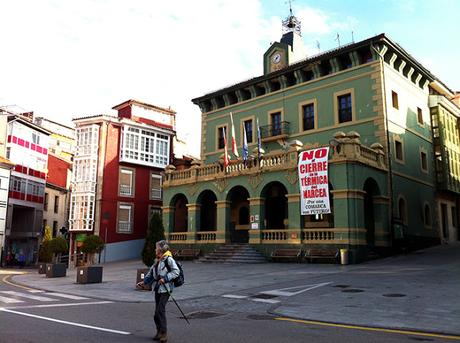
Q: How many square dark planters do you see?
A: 4